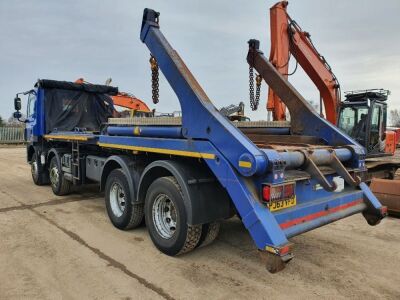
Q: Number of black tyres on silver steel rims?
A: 4